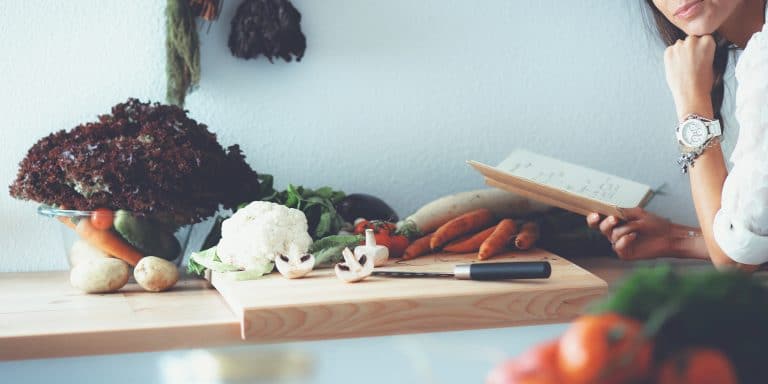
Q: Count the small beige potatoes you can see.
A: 2